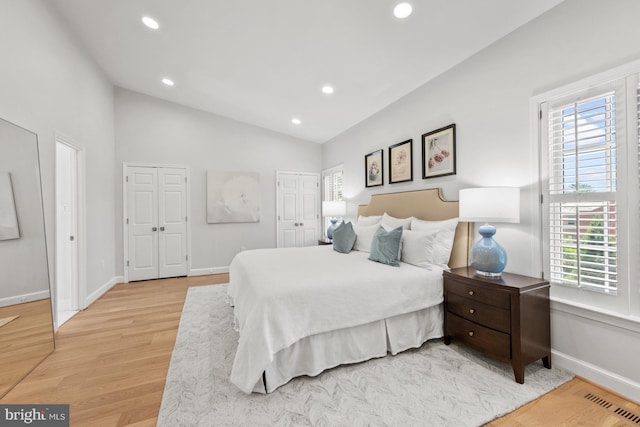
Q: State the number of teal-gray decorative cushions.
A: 2